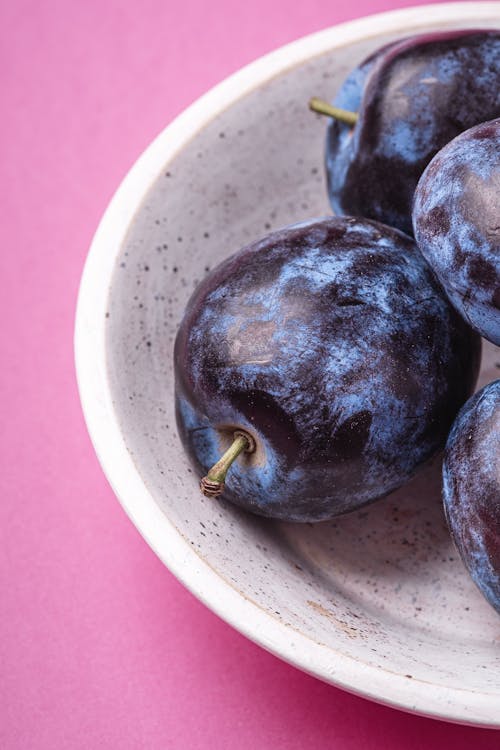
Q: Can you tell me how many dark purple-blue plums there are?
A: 4